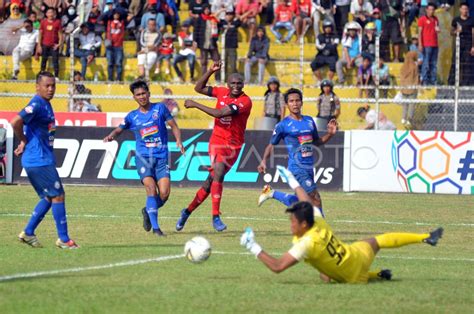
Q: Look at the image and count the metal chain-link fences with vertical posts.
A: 1